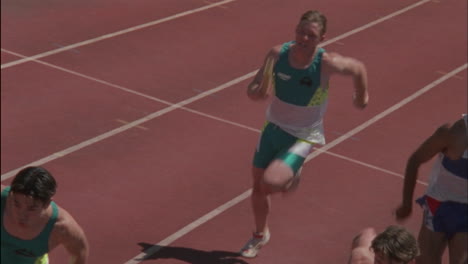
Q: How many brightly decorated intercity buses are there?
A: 0